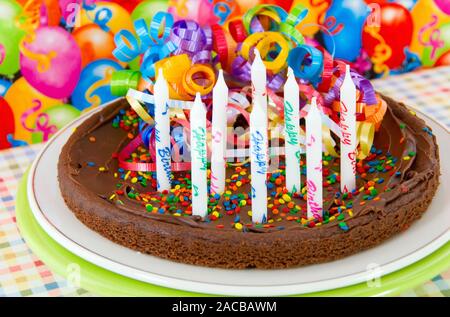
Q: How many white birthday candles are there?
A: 8